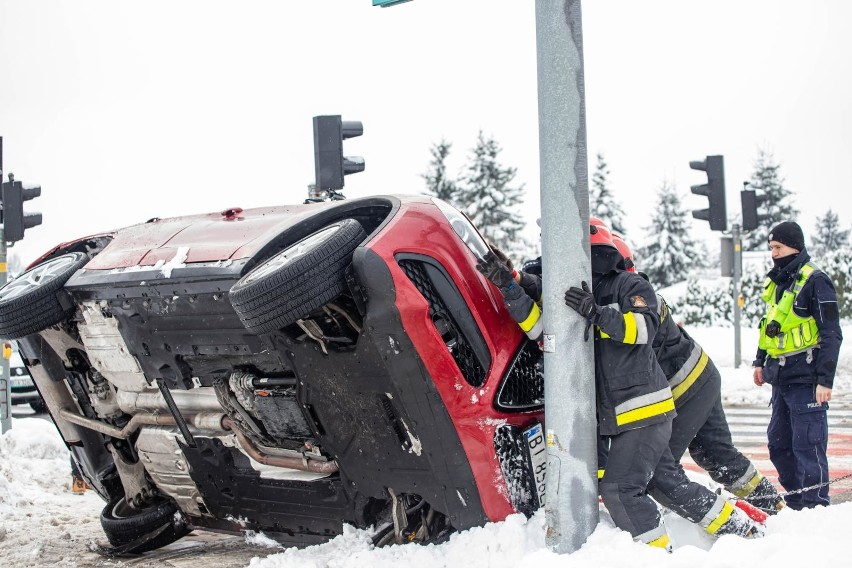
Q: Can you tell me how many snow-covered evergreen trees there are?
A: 6